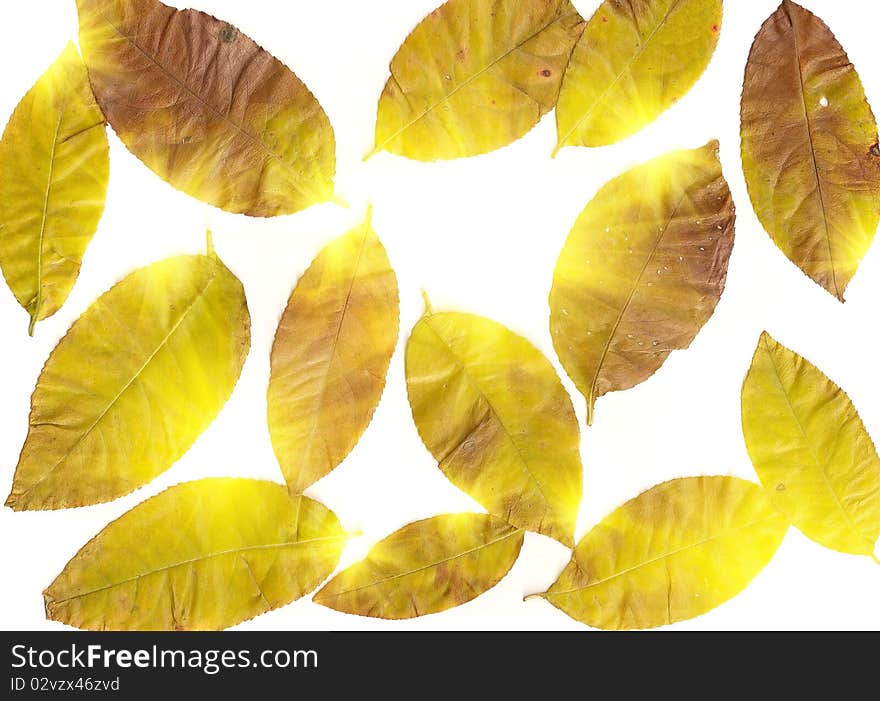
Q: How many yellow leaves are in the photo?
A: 13